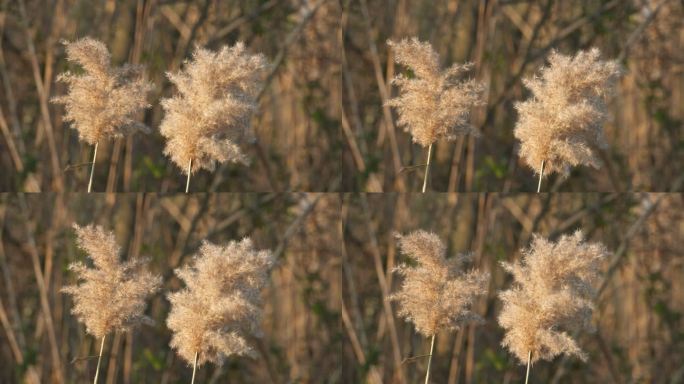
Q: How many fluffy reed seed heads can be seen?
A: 8